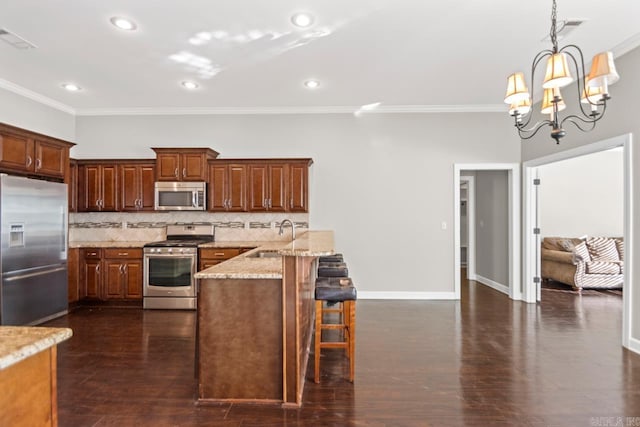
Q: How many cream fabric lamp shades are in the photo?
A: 6